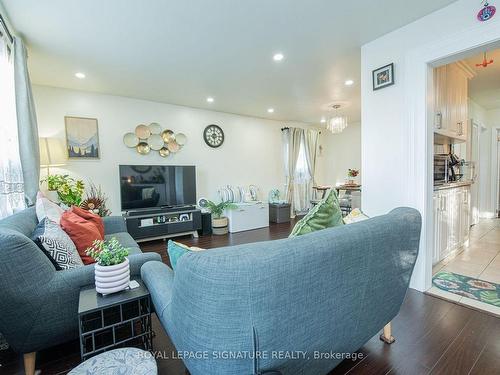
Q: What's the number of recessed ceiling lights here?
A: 6